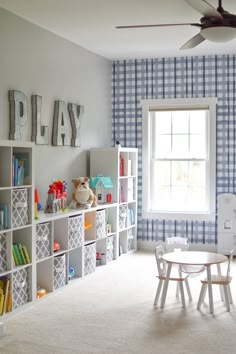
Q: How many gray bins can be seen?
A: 11